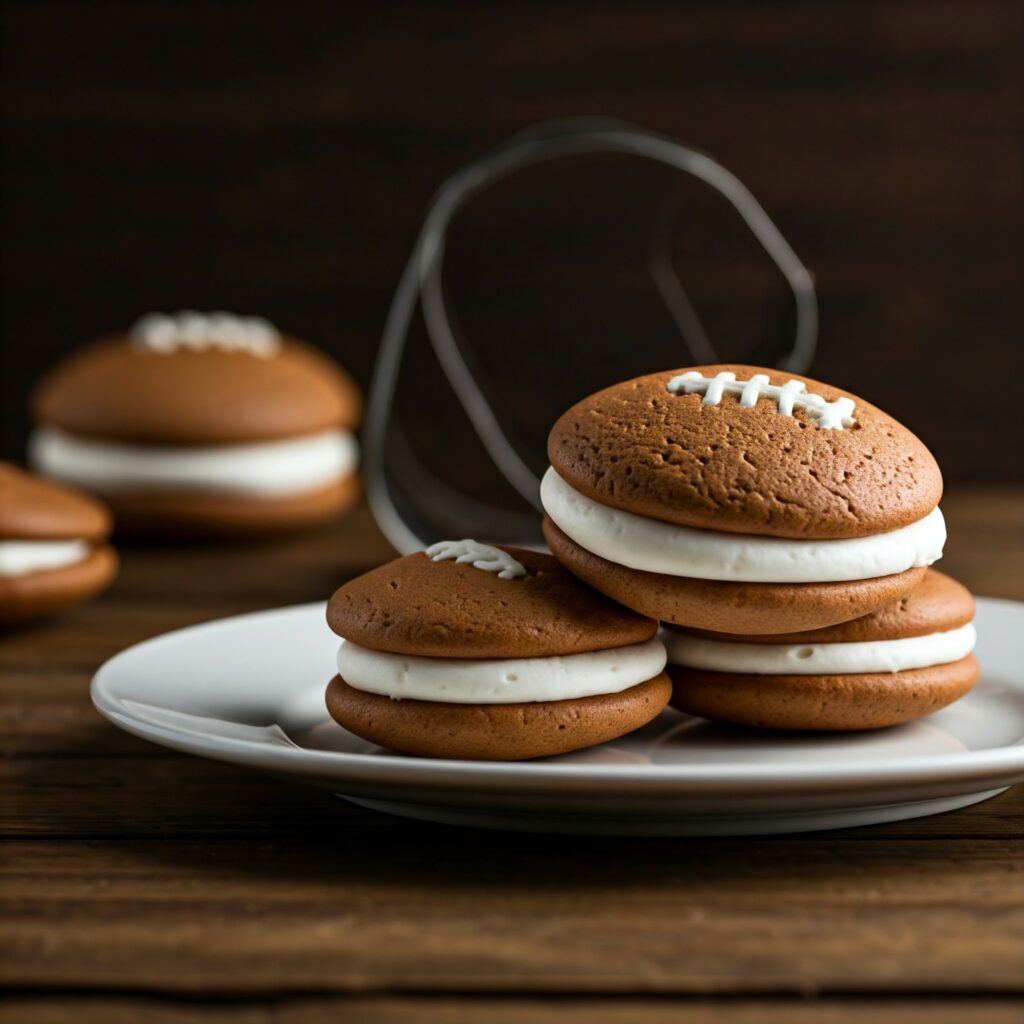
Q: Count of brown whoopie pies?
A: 5